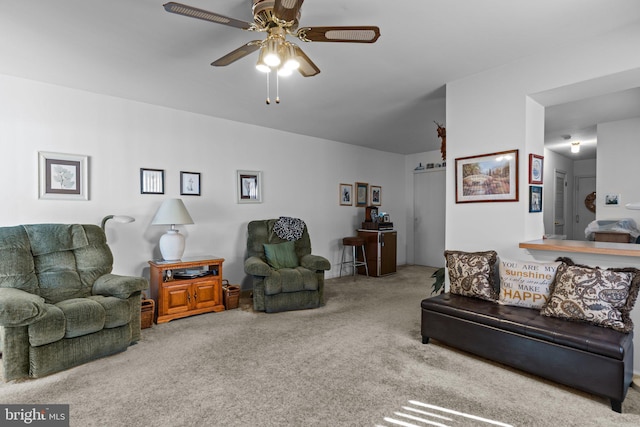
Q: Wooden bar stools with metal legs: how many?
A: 1